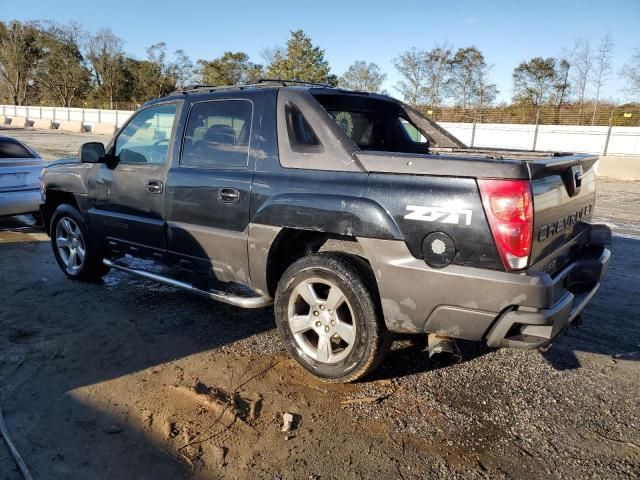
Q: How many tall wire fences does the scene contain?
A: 1